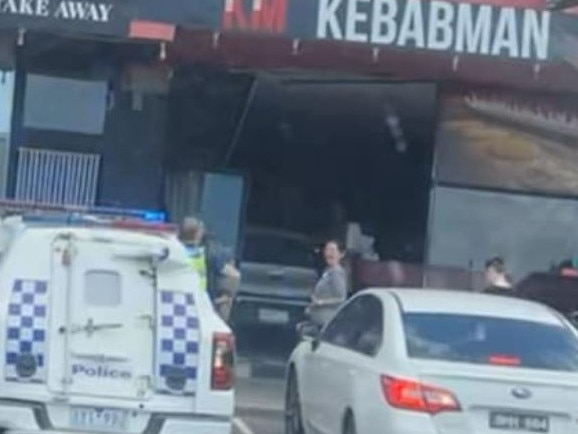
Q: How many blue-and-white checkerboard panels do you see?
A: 2